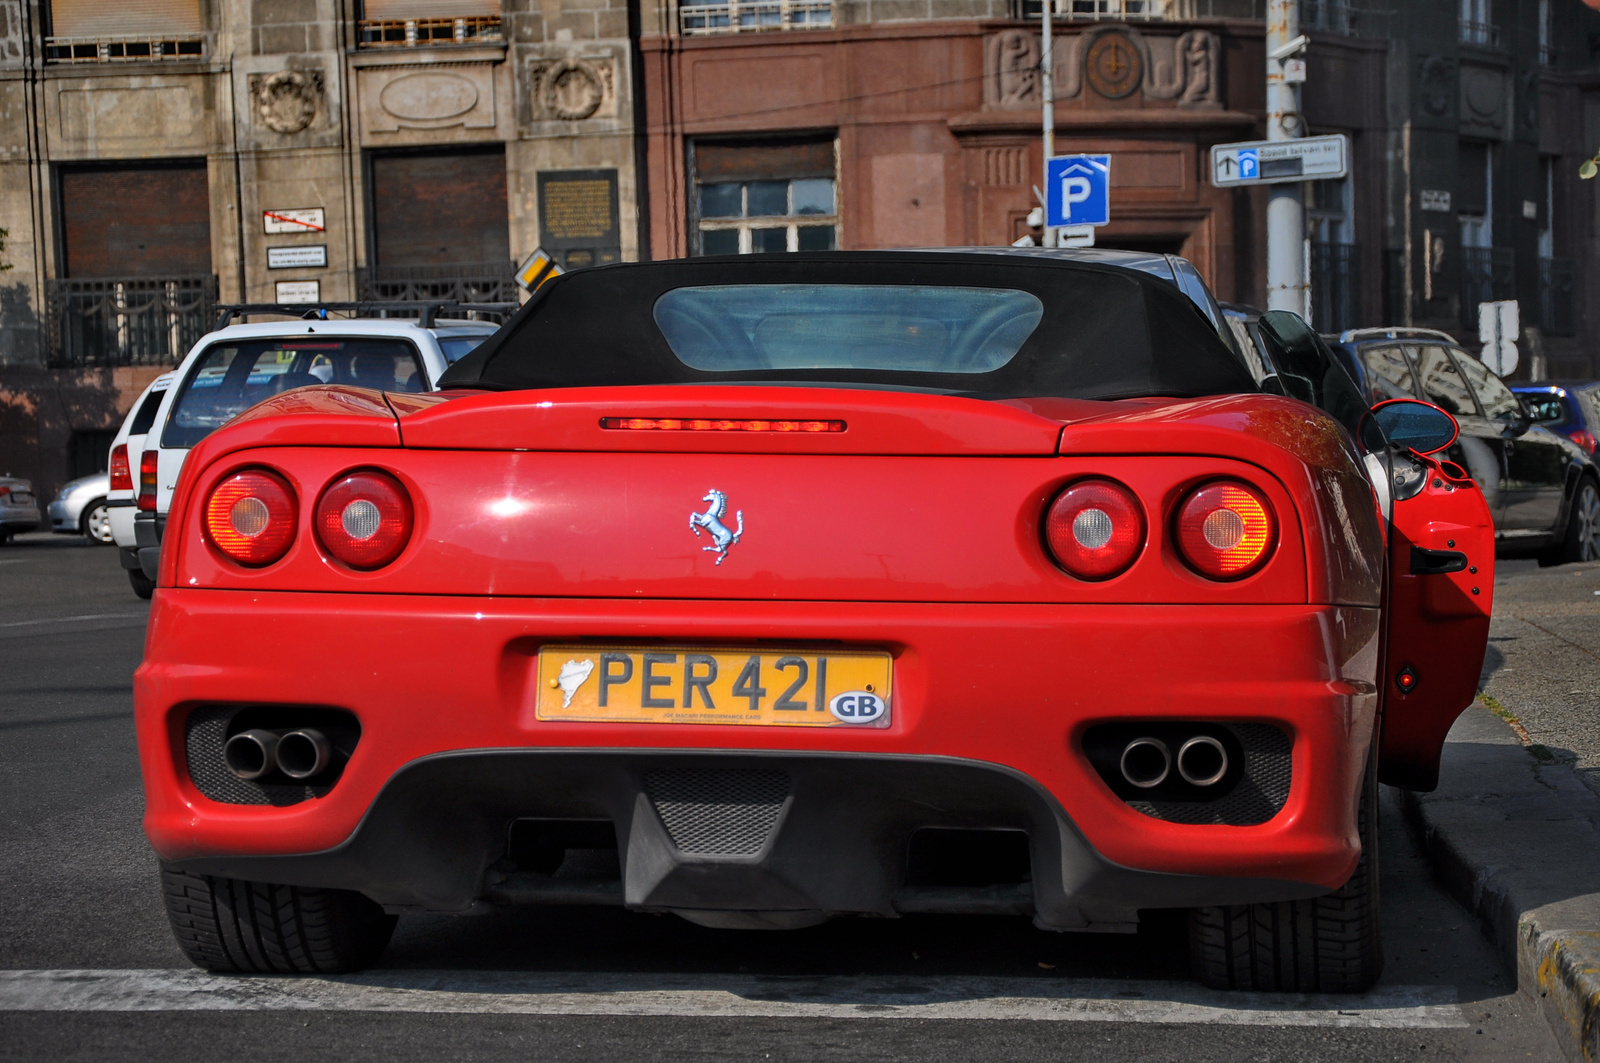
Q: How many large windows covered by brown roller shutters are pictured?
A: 2